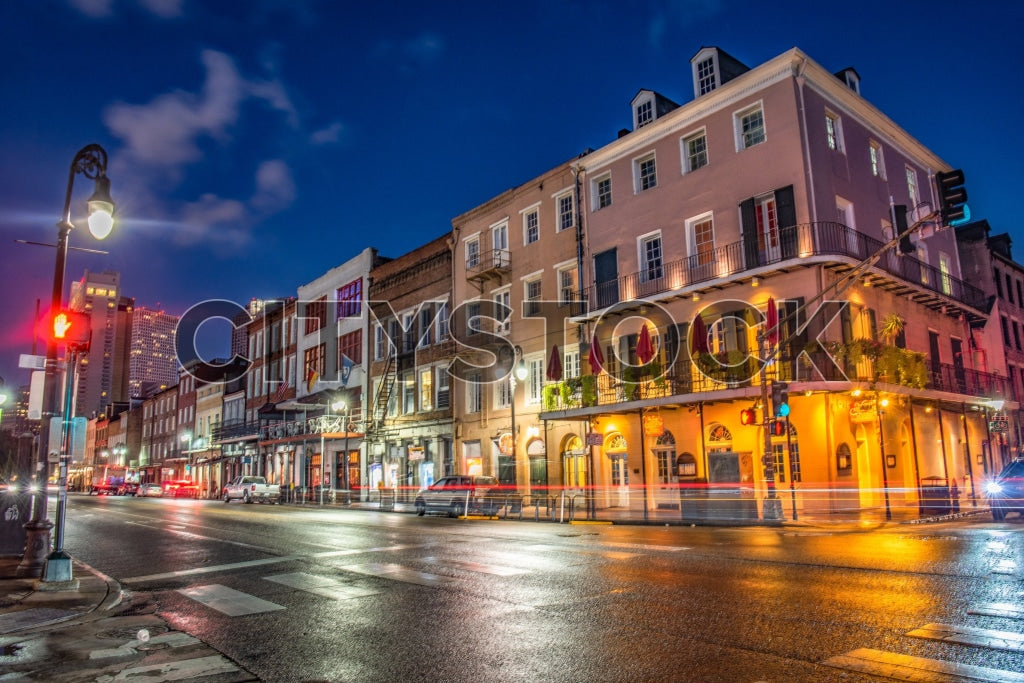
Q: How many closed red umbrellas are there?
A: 5